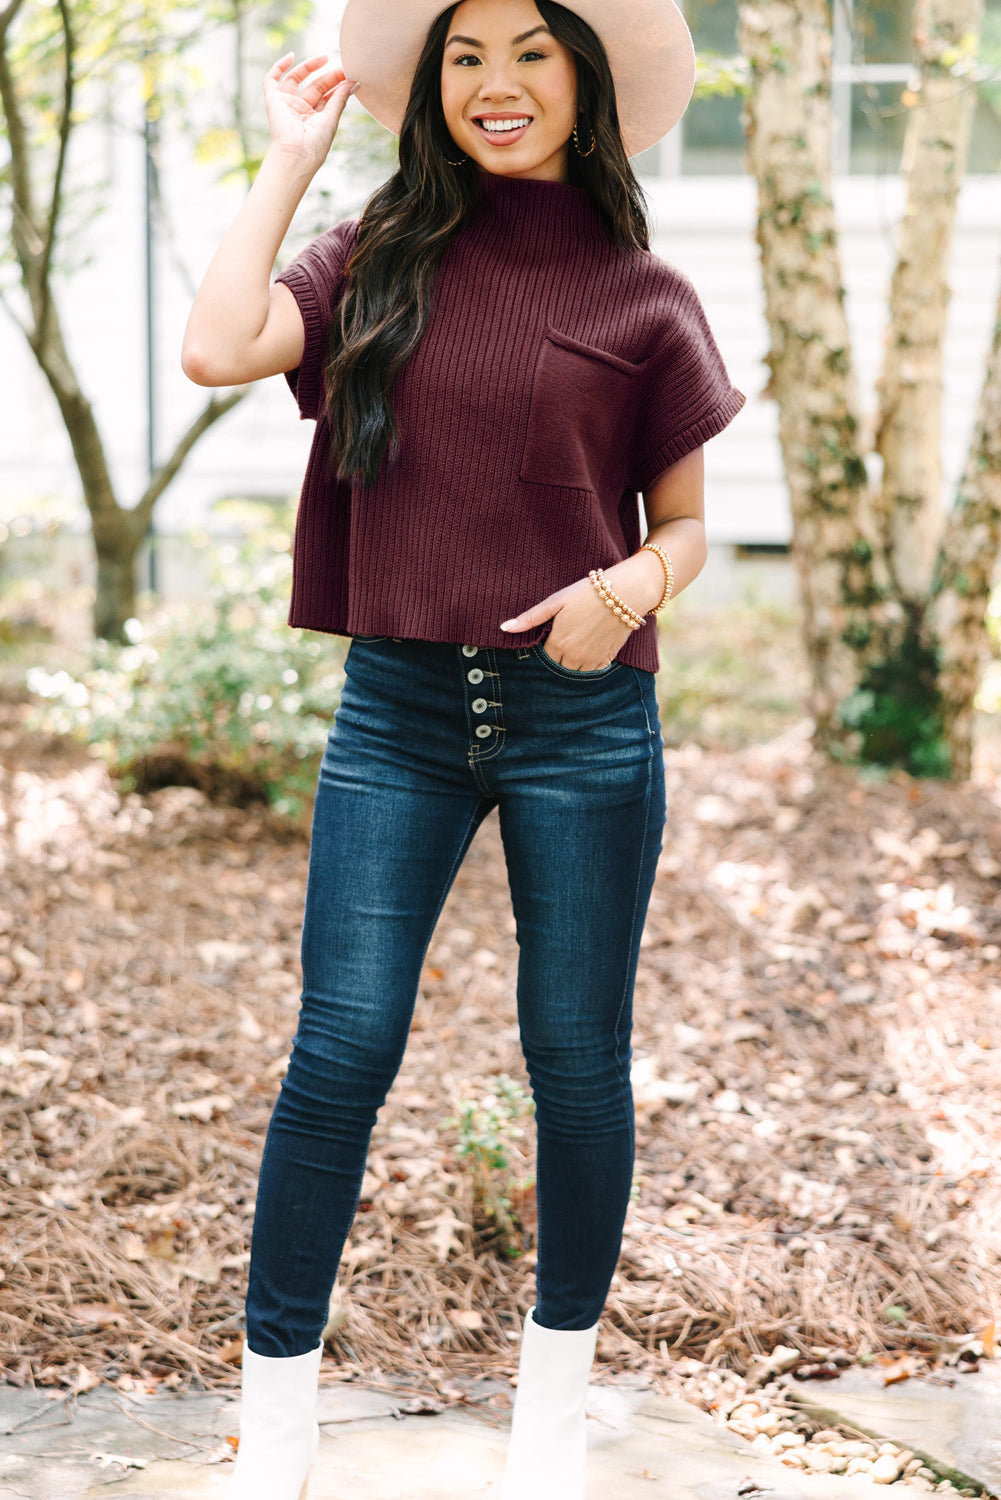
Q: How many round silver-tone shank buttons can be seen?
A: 4